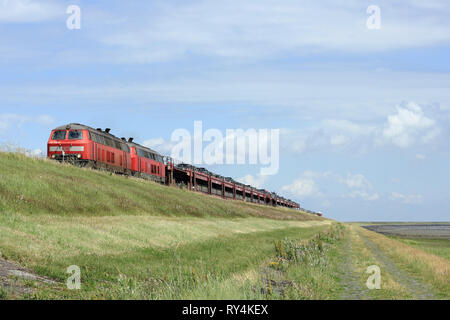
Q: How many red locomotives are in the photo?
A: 2